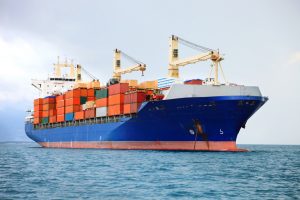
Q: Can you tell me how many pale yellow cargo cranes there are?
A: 3